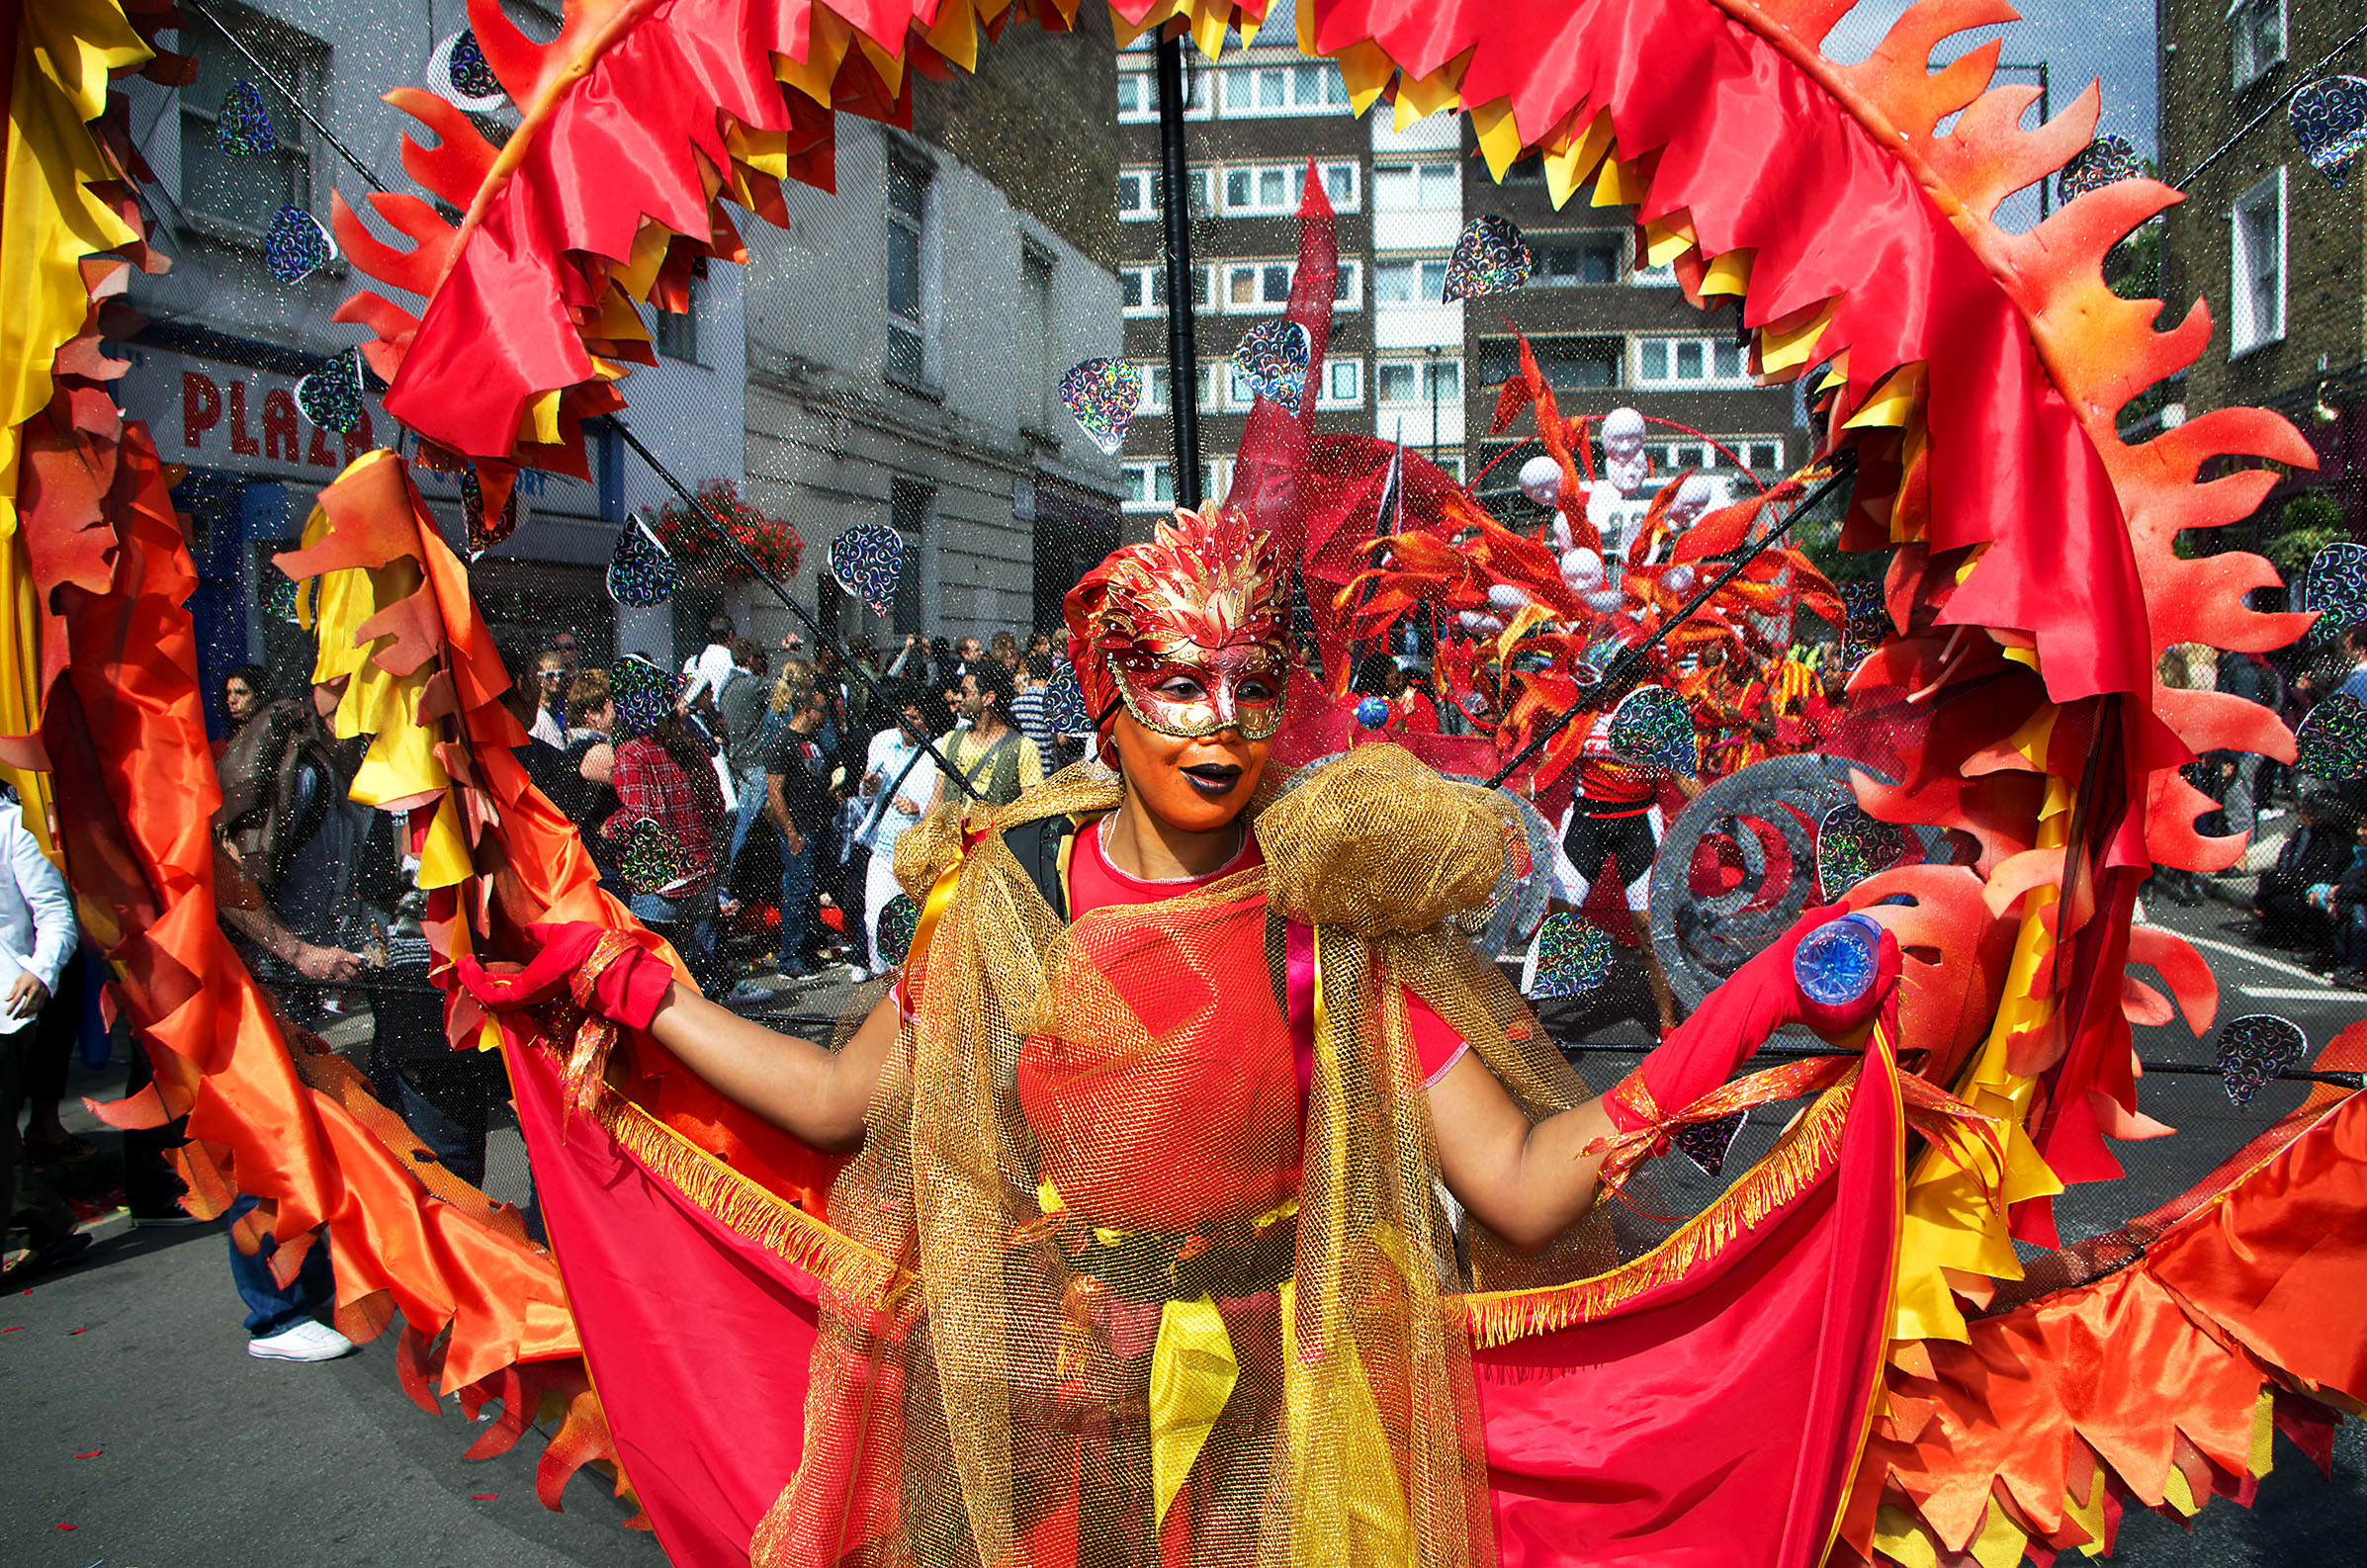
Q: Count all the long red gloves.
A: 2